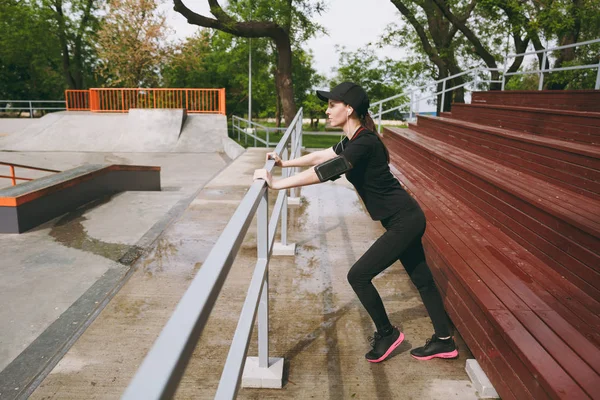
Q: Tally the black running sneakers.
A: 2